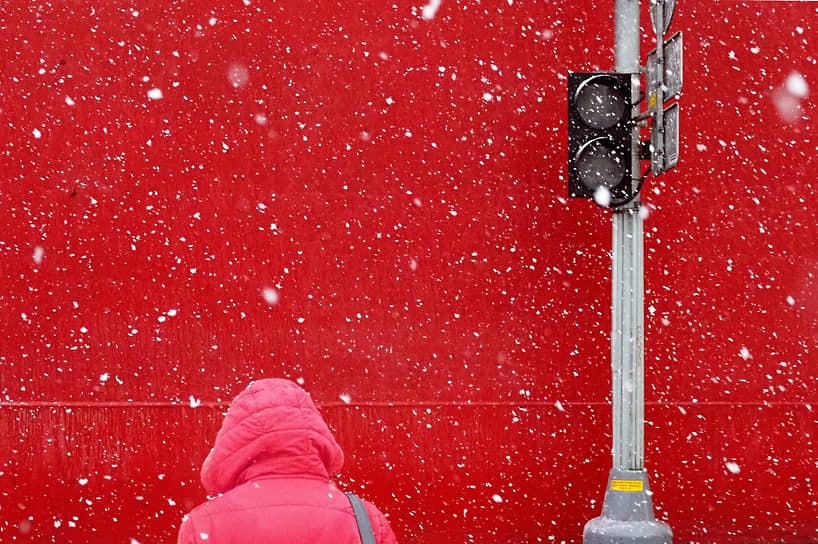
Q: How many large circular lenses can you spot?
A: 2